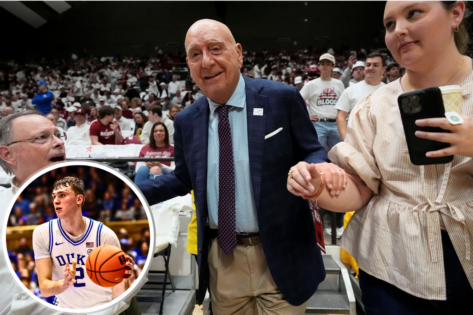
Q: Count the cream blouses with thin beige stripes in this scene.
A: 1